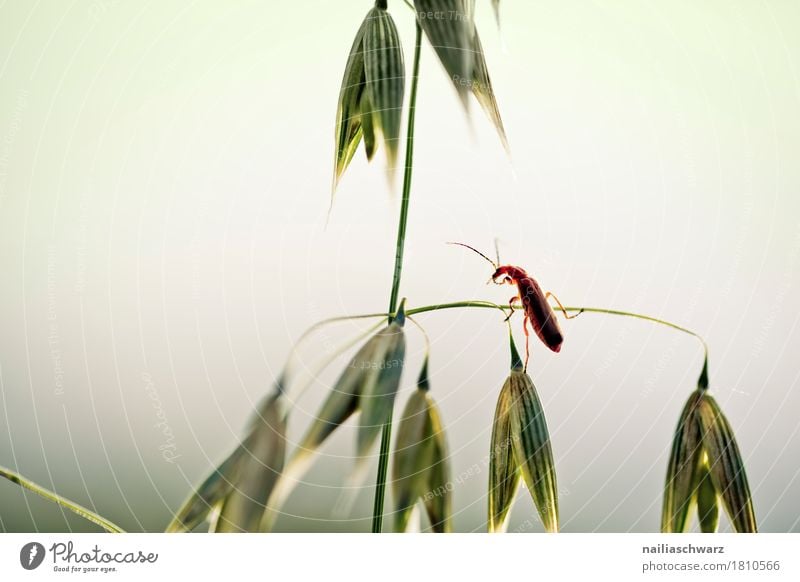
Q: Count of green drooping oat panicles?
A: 7